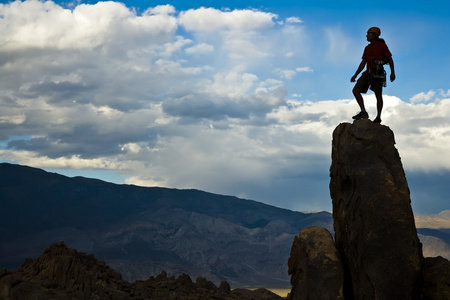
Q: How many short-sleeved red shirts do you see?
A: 1